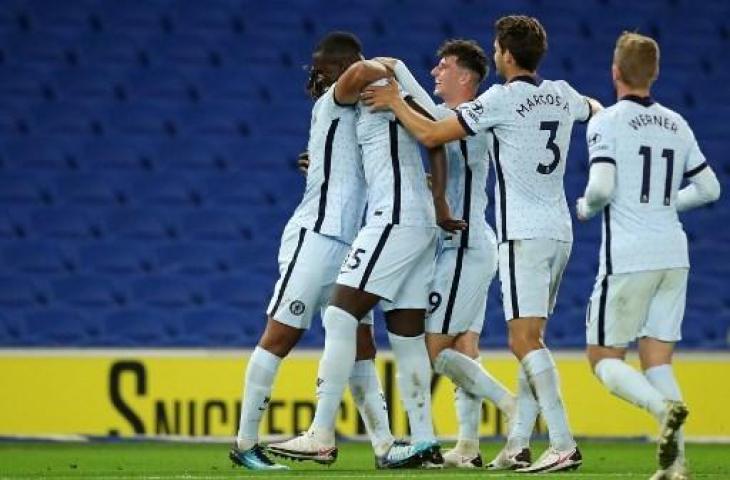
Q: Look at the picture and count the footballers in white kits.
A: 5